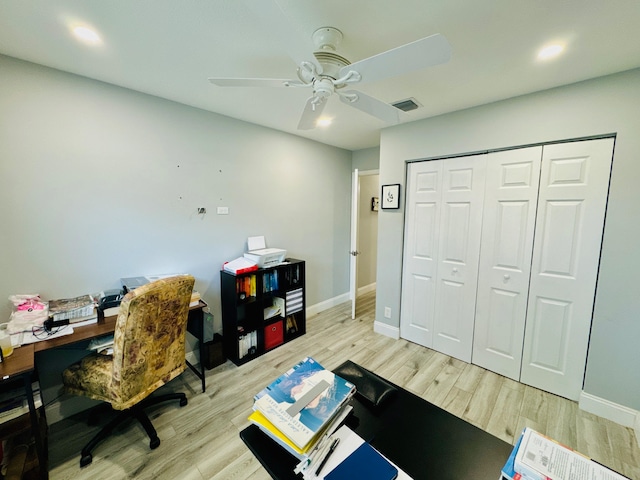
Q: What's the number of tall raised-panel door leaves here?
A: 4